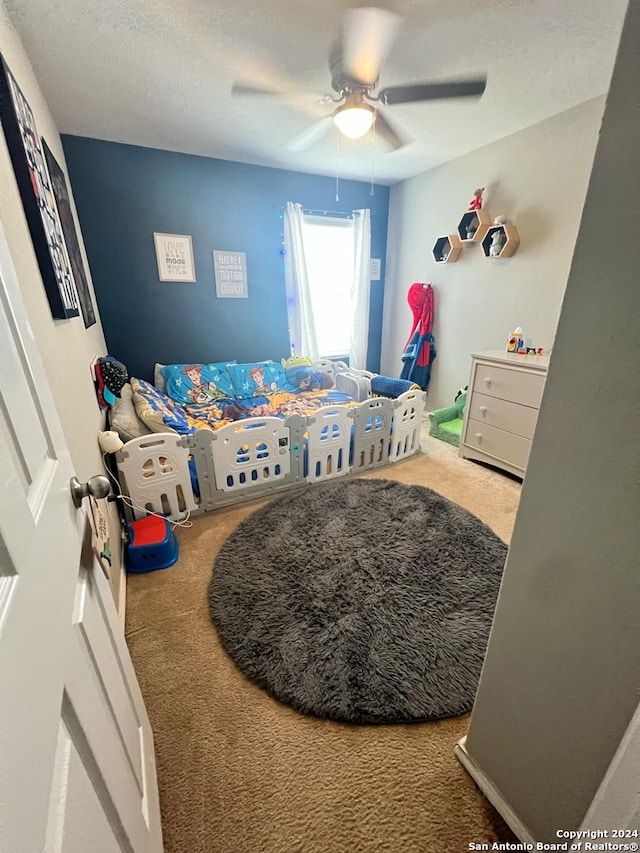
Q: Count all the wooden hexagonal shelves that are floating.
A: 3